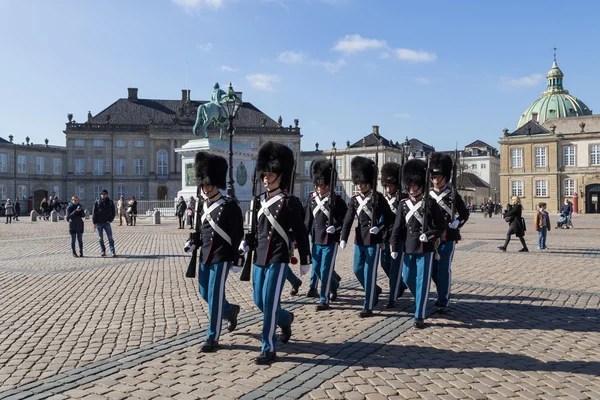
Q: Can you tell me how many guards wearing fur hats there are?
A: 7